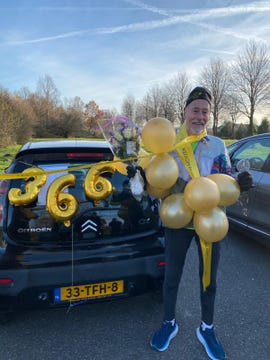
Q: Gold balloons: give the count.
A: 11